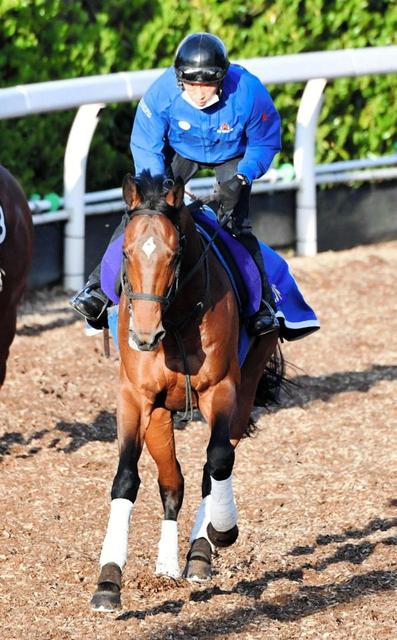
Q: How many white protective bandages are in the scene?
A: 4